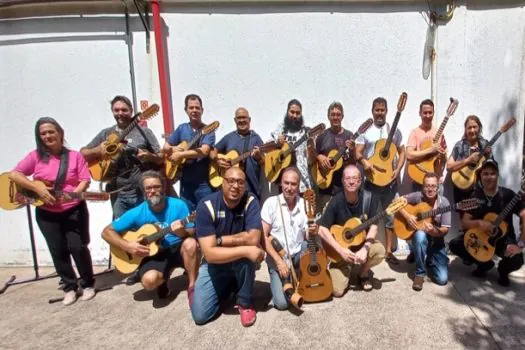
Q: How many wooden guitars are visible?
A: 14